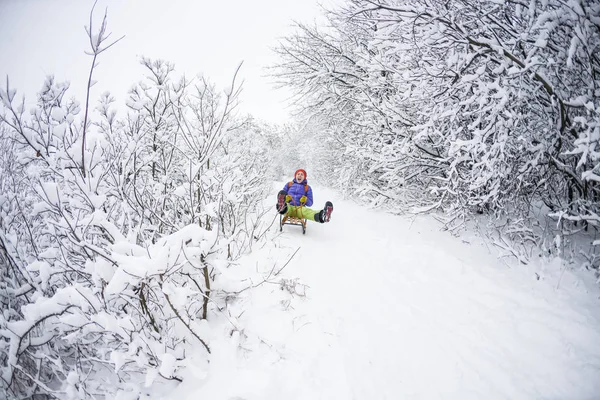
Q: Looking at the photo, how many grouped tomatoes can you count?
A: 0